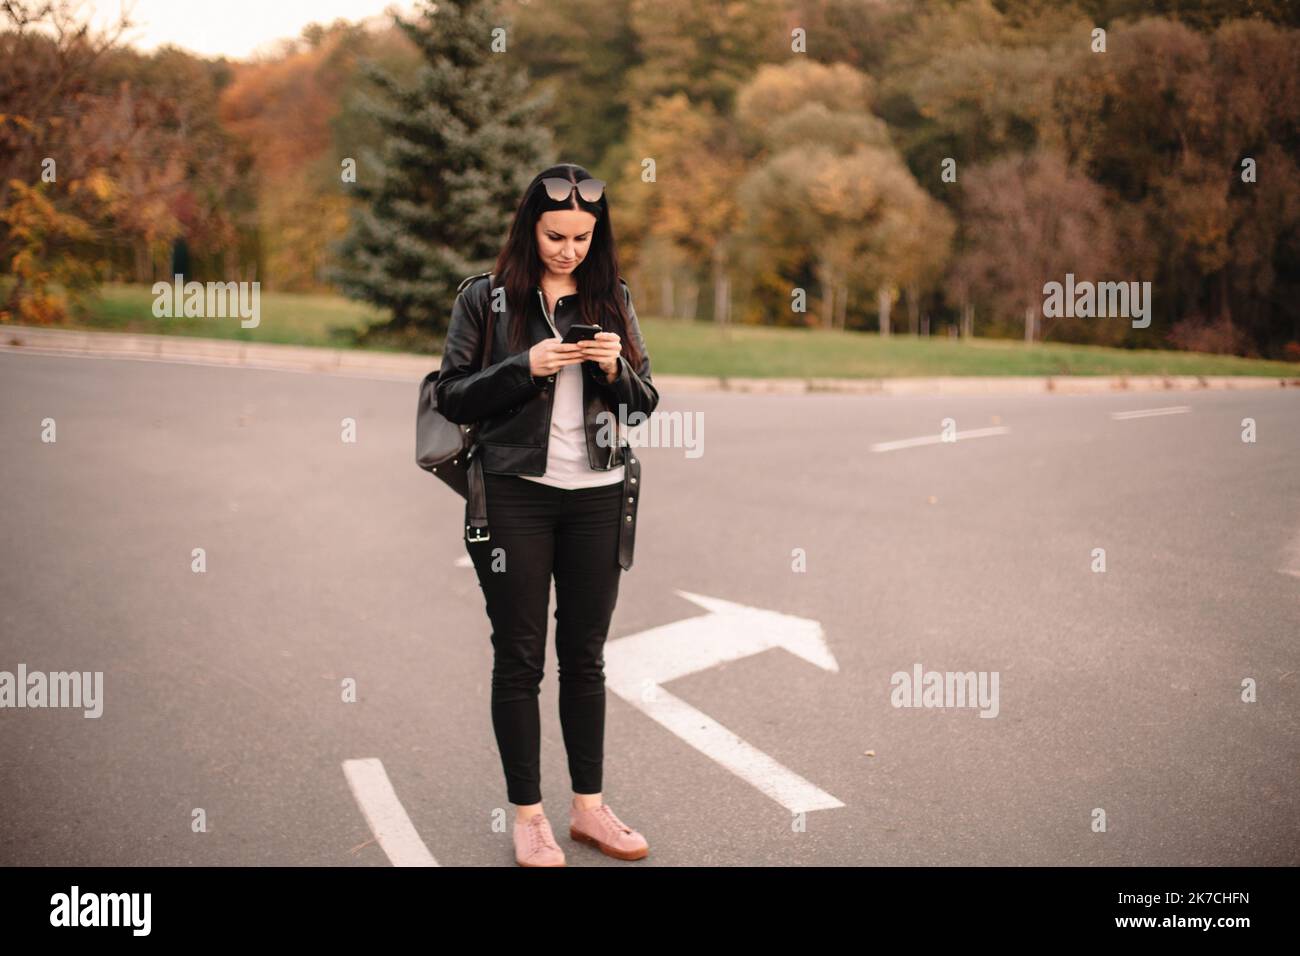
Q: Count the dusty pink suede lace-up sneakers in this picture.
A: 2